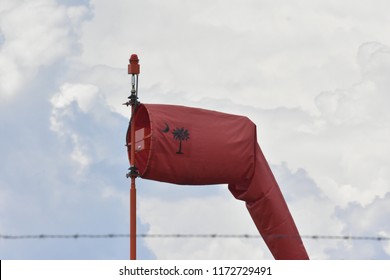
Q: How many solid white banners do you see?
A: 0